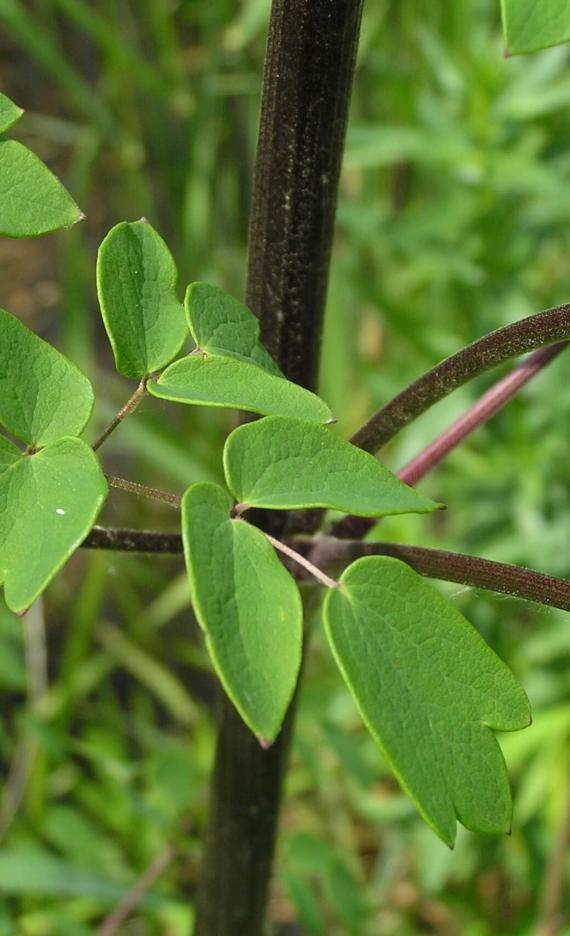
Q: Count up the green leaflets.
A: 11